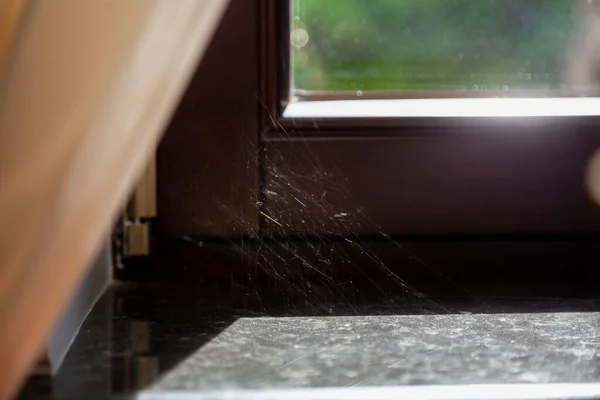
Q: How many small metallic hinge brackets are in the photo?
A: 1